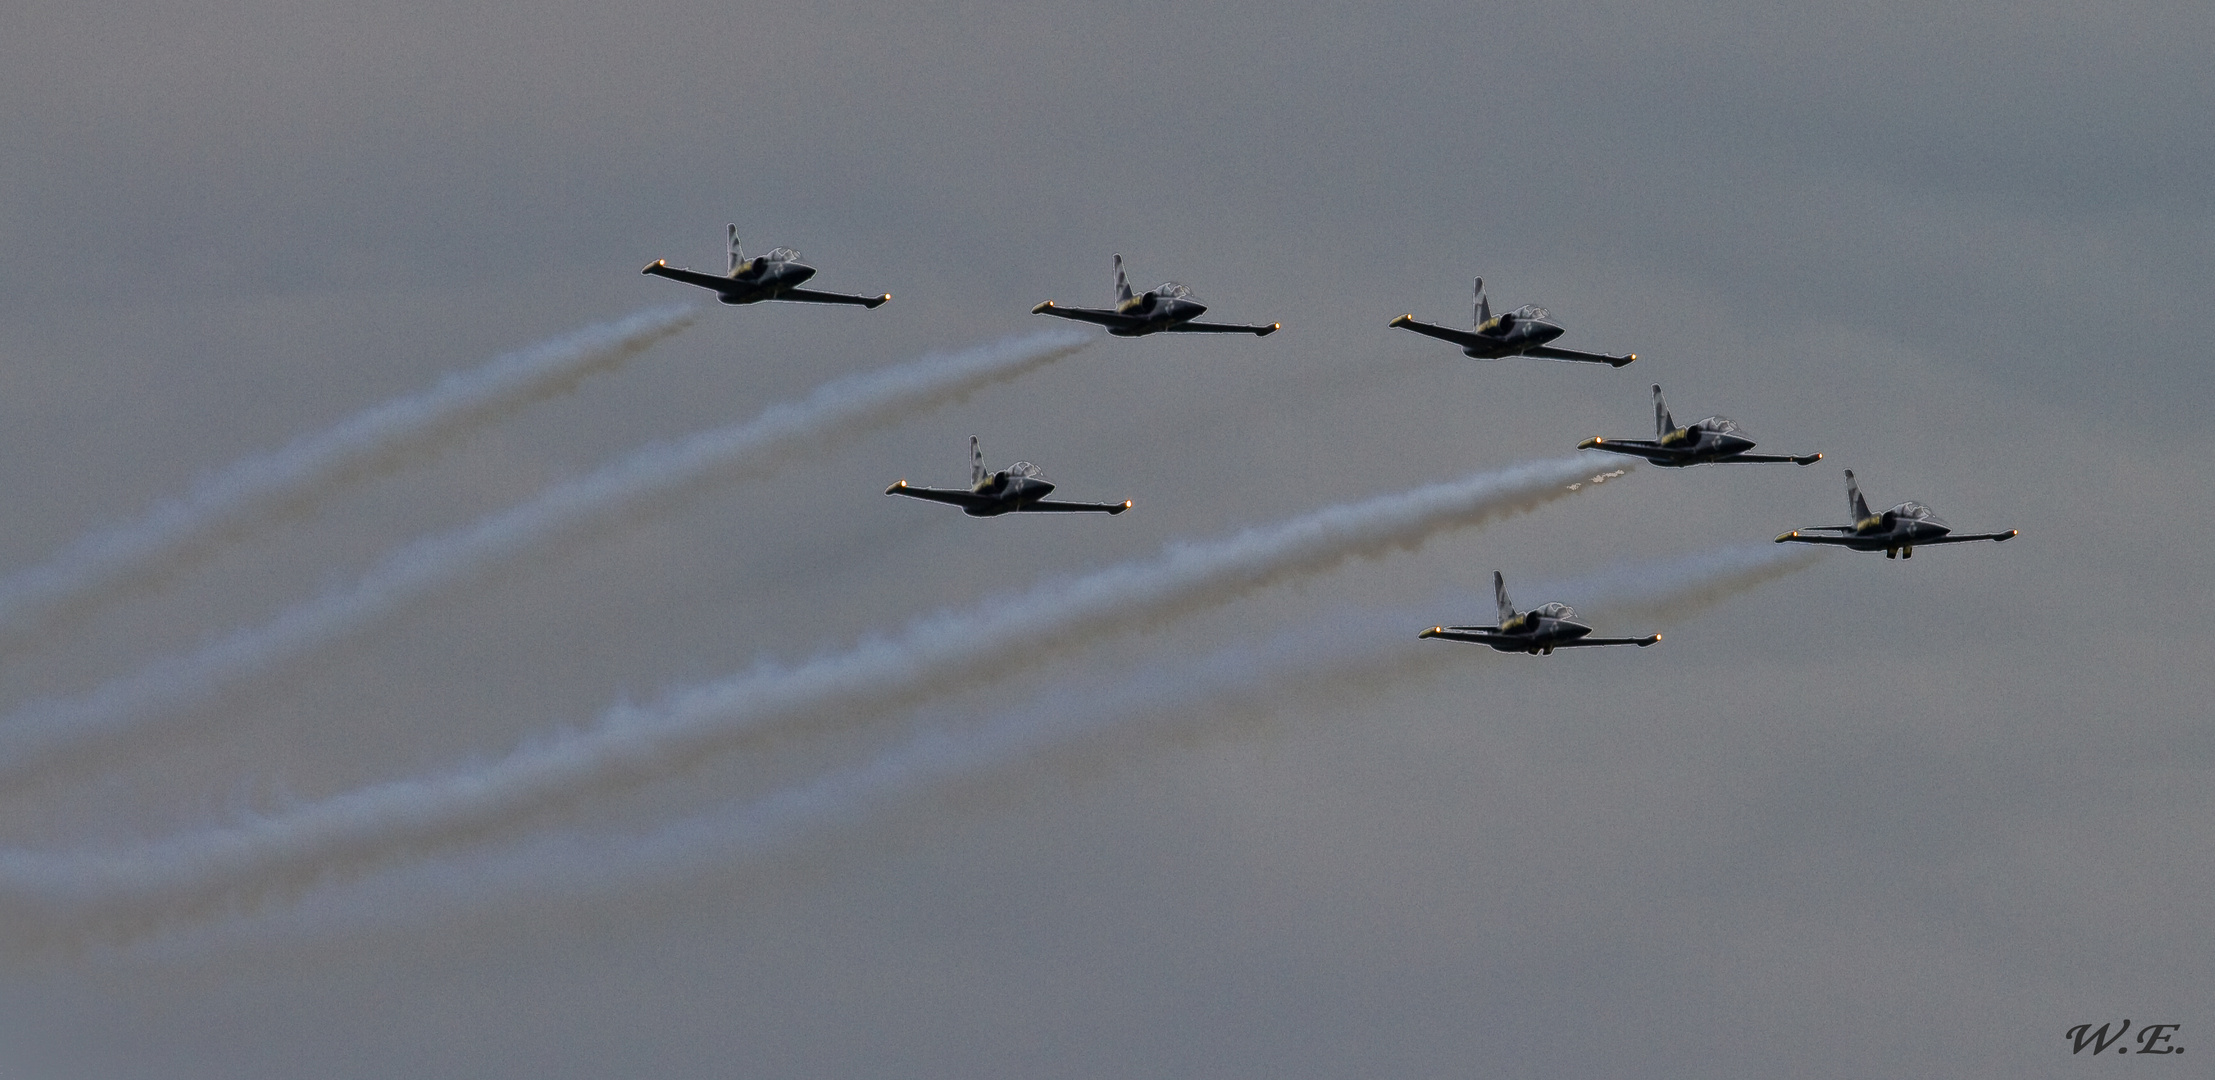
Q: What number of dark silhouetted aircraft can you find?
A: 7